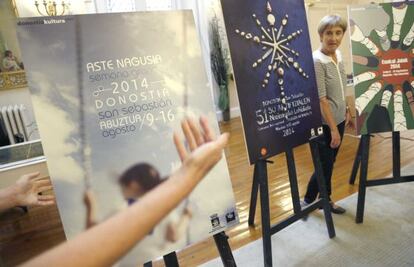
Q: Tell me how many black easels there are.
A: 3